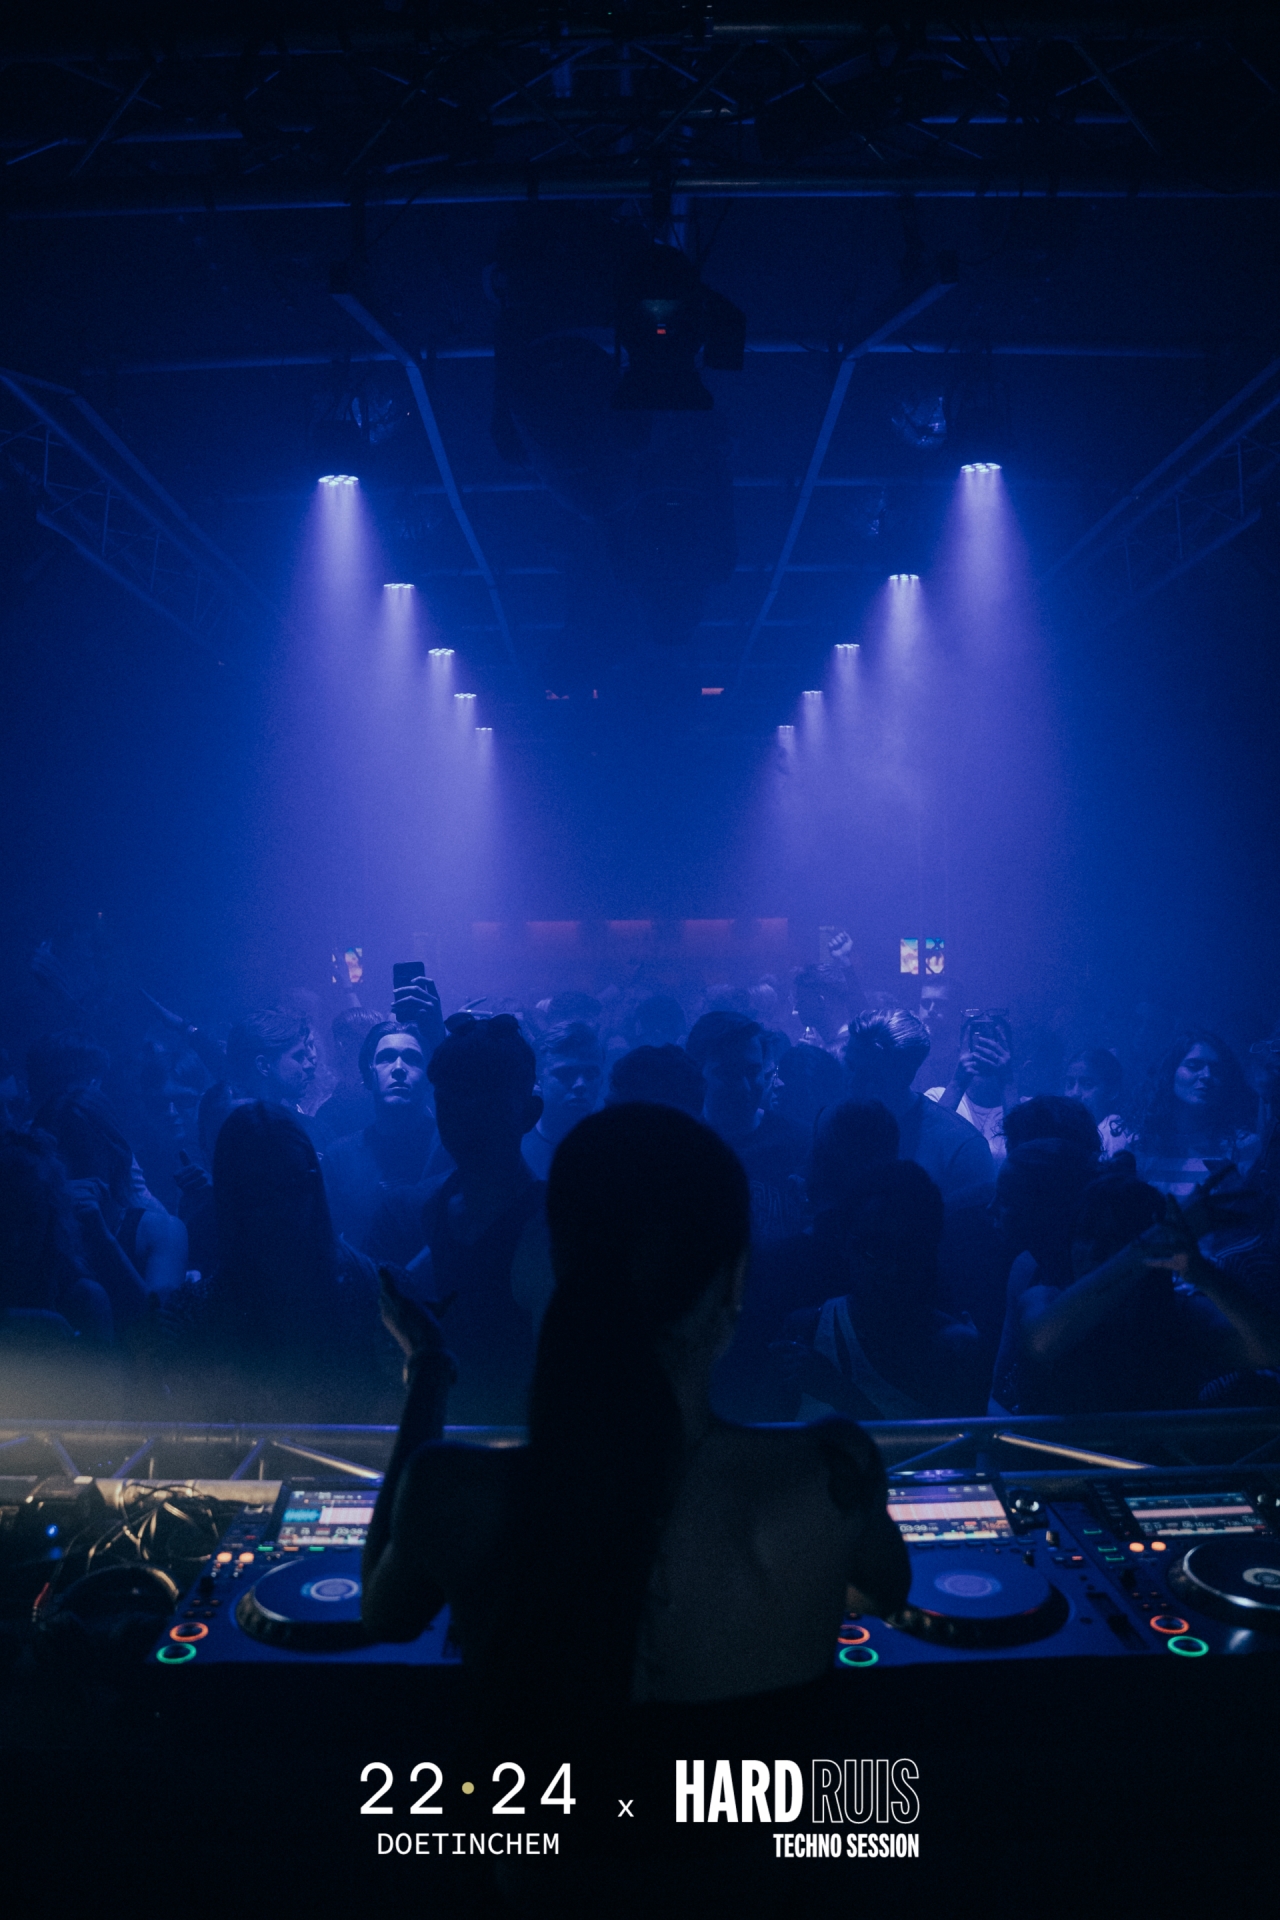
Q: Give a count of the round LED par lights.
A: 10